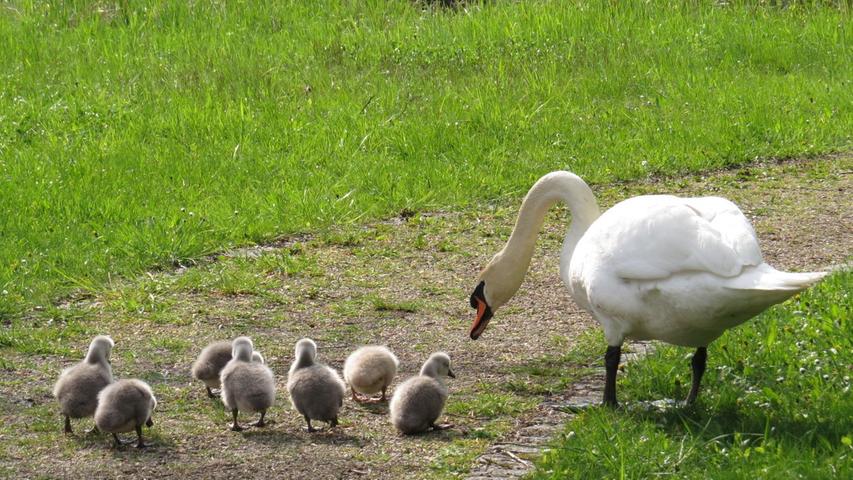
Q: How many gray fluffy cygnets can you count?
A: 7